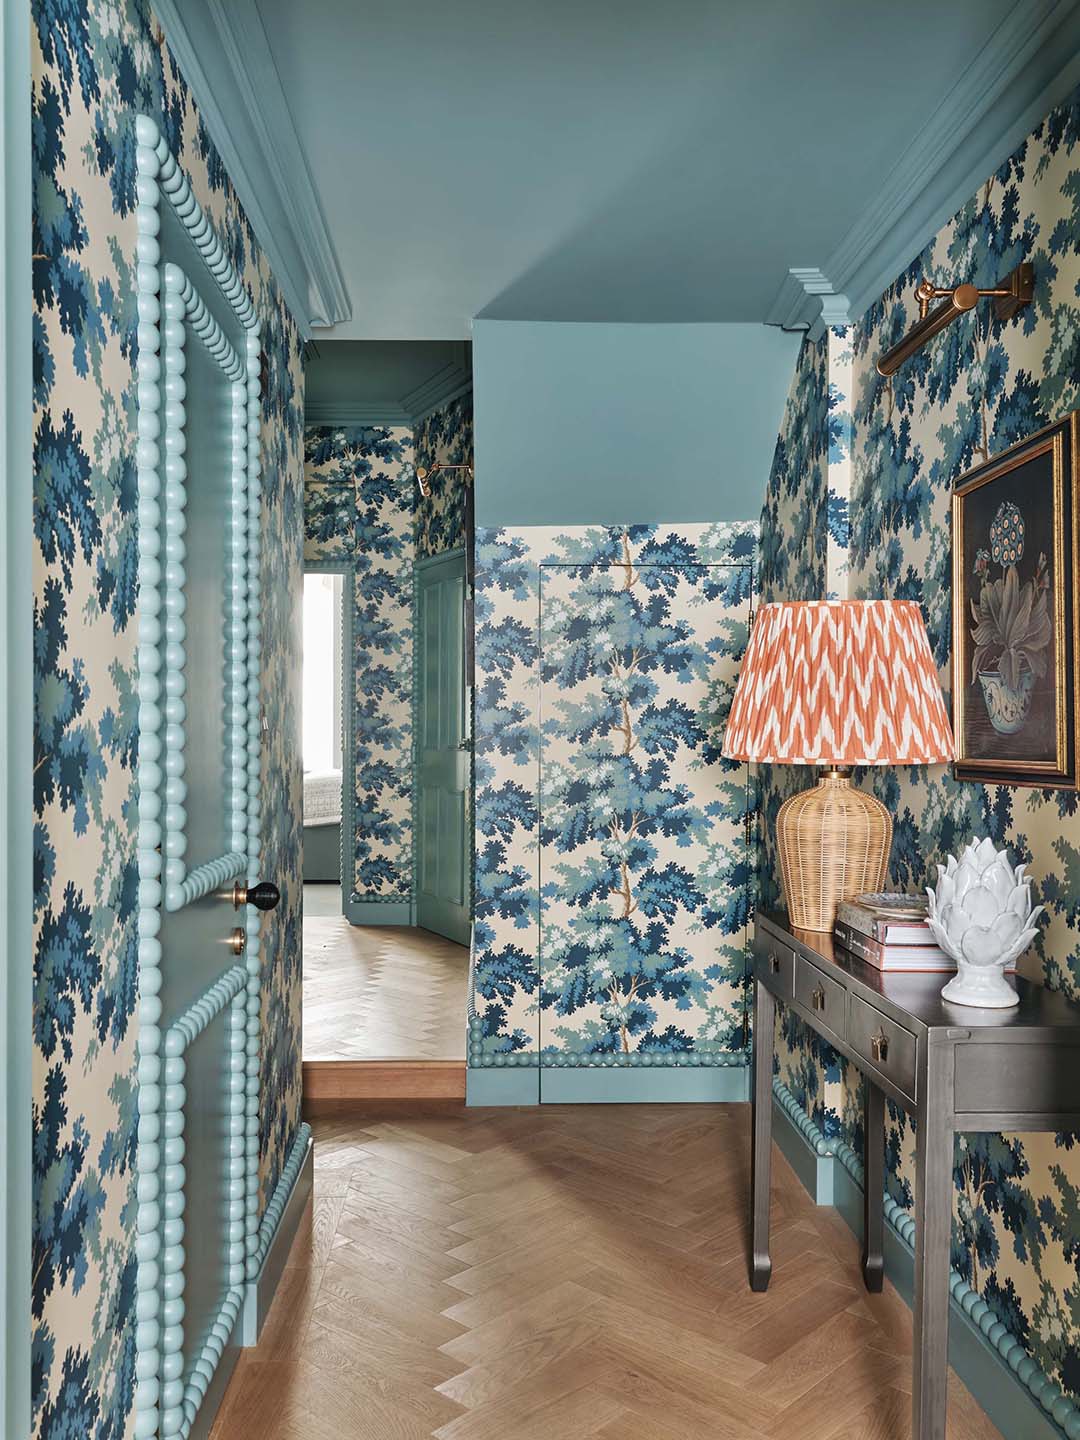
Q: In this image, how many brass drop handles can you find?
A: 3